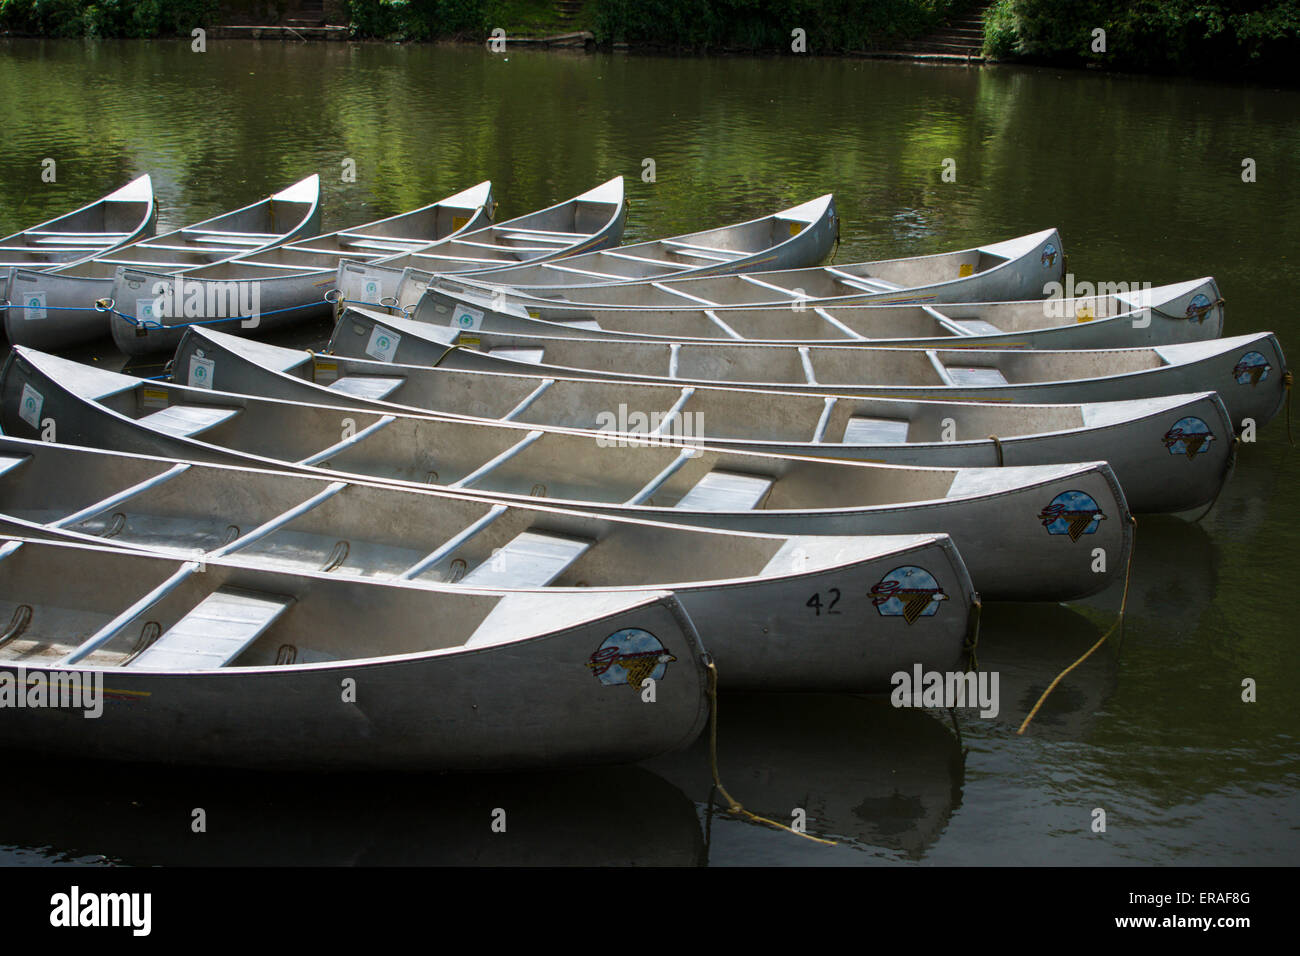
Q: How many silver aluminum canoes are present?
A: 12